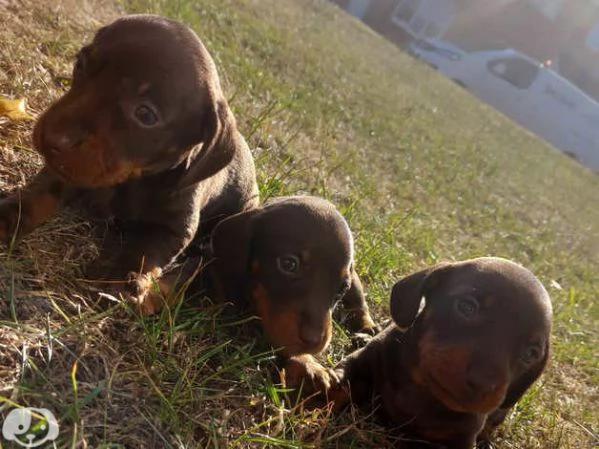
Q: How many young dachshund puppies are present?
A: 3